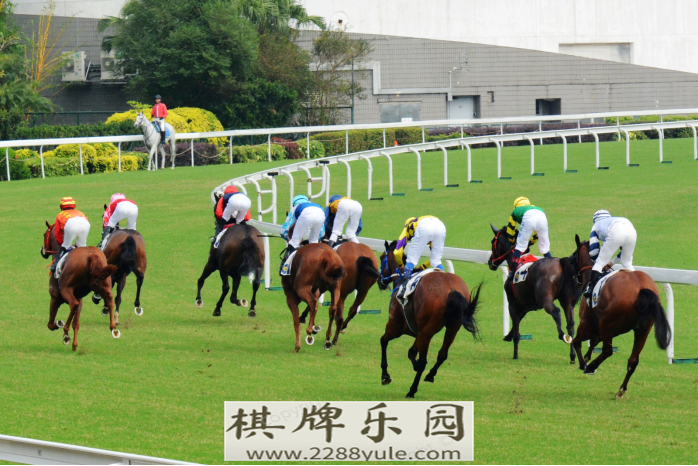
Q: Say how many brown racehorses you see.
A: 8